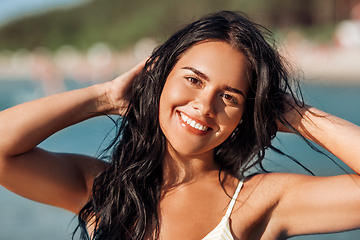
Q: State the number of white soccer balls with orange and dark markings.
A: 0